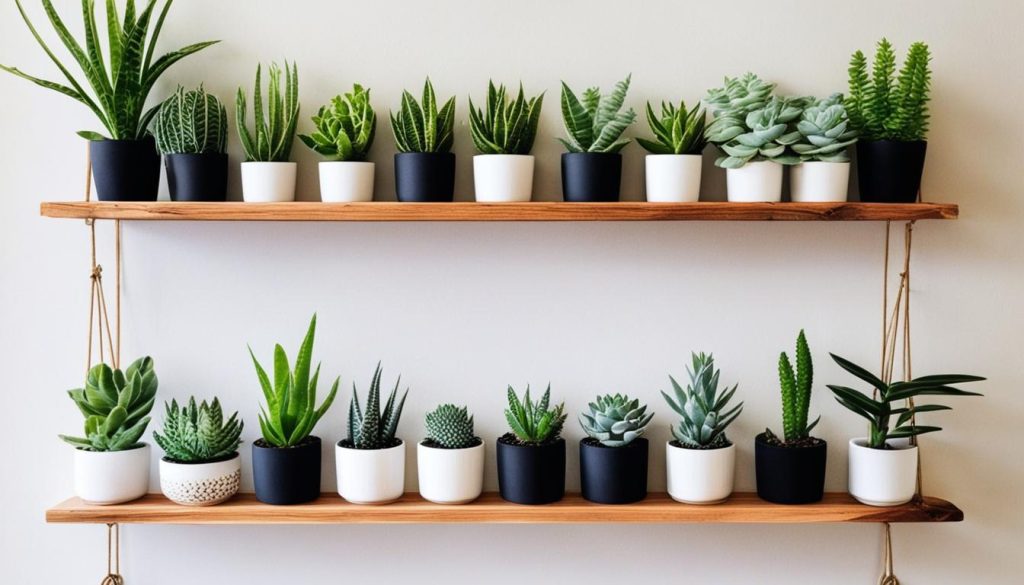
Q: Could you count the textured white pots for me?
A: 1